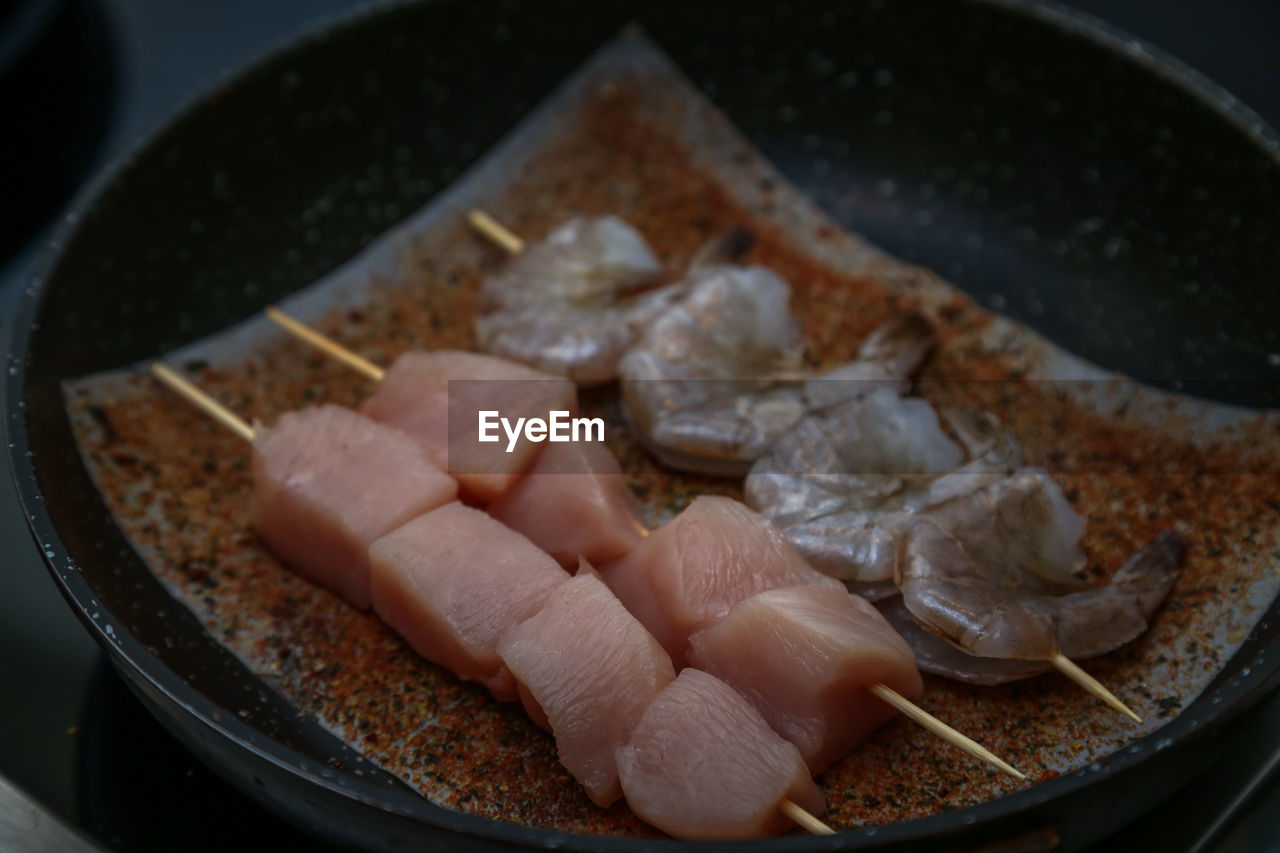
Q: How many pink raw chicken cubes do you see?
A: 8